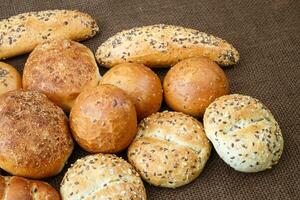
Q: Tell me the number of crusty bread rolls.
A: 12